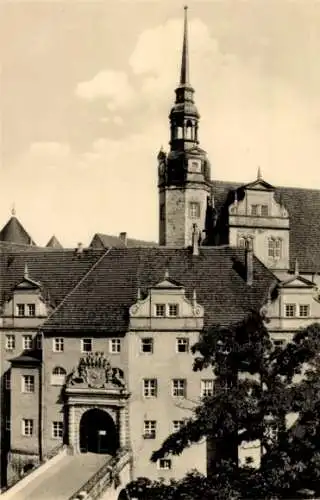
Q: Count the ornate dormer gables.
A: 4